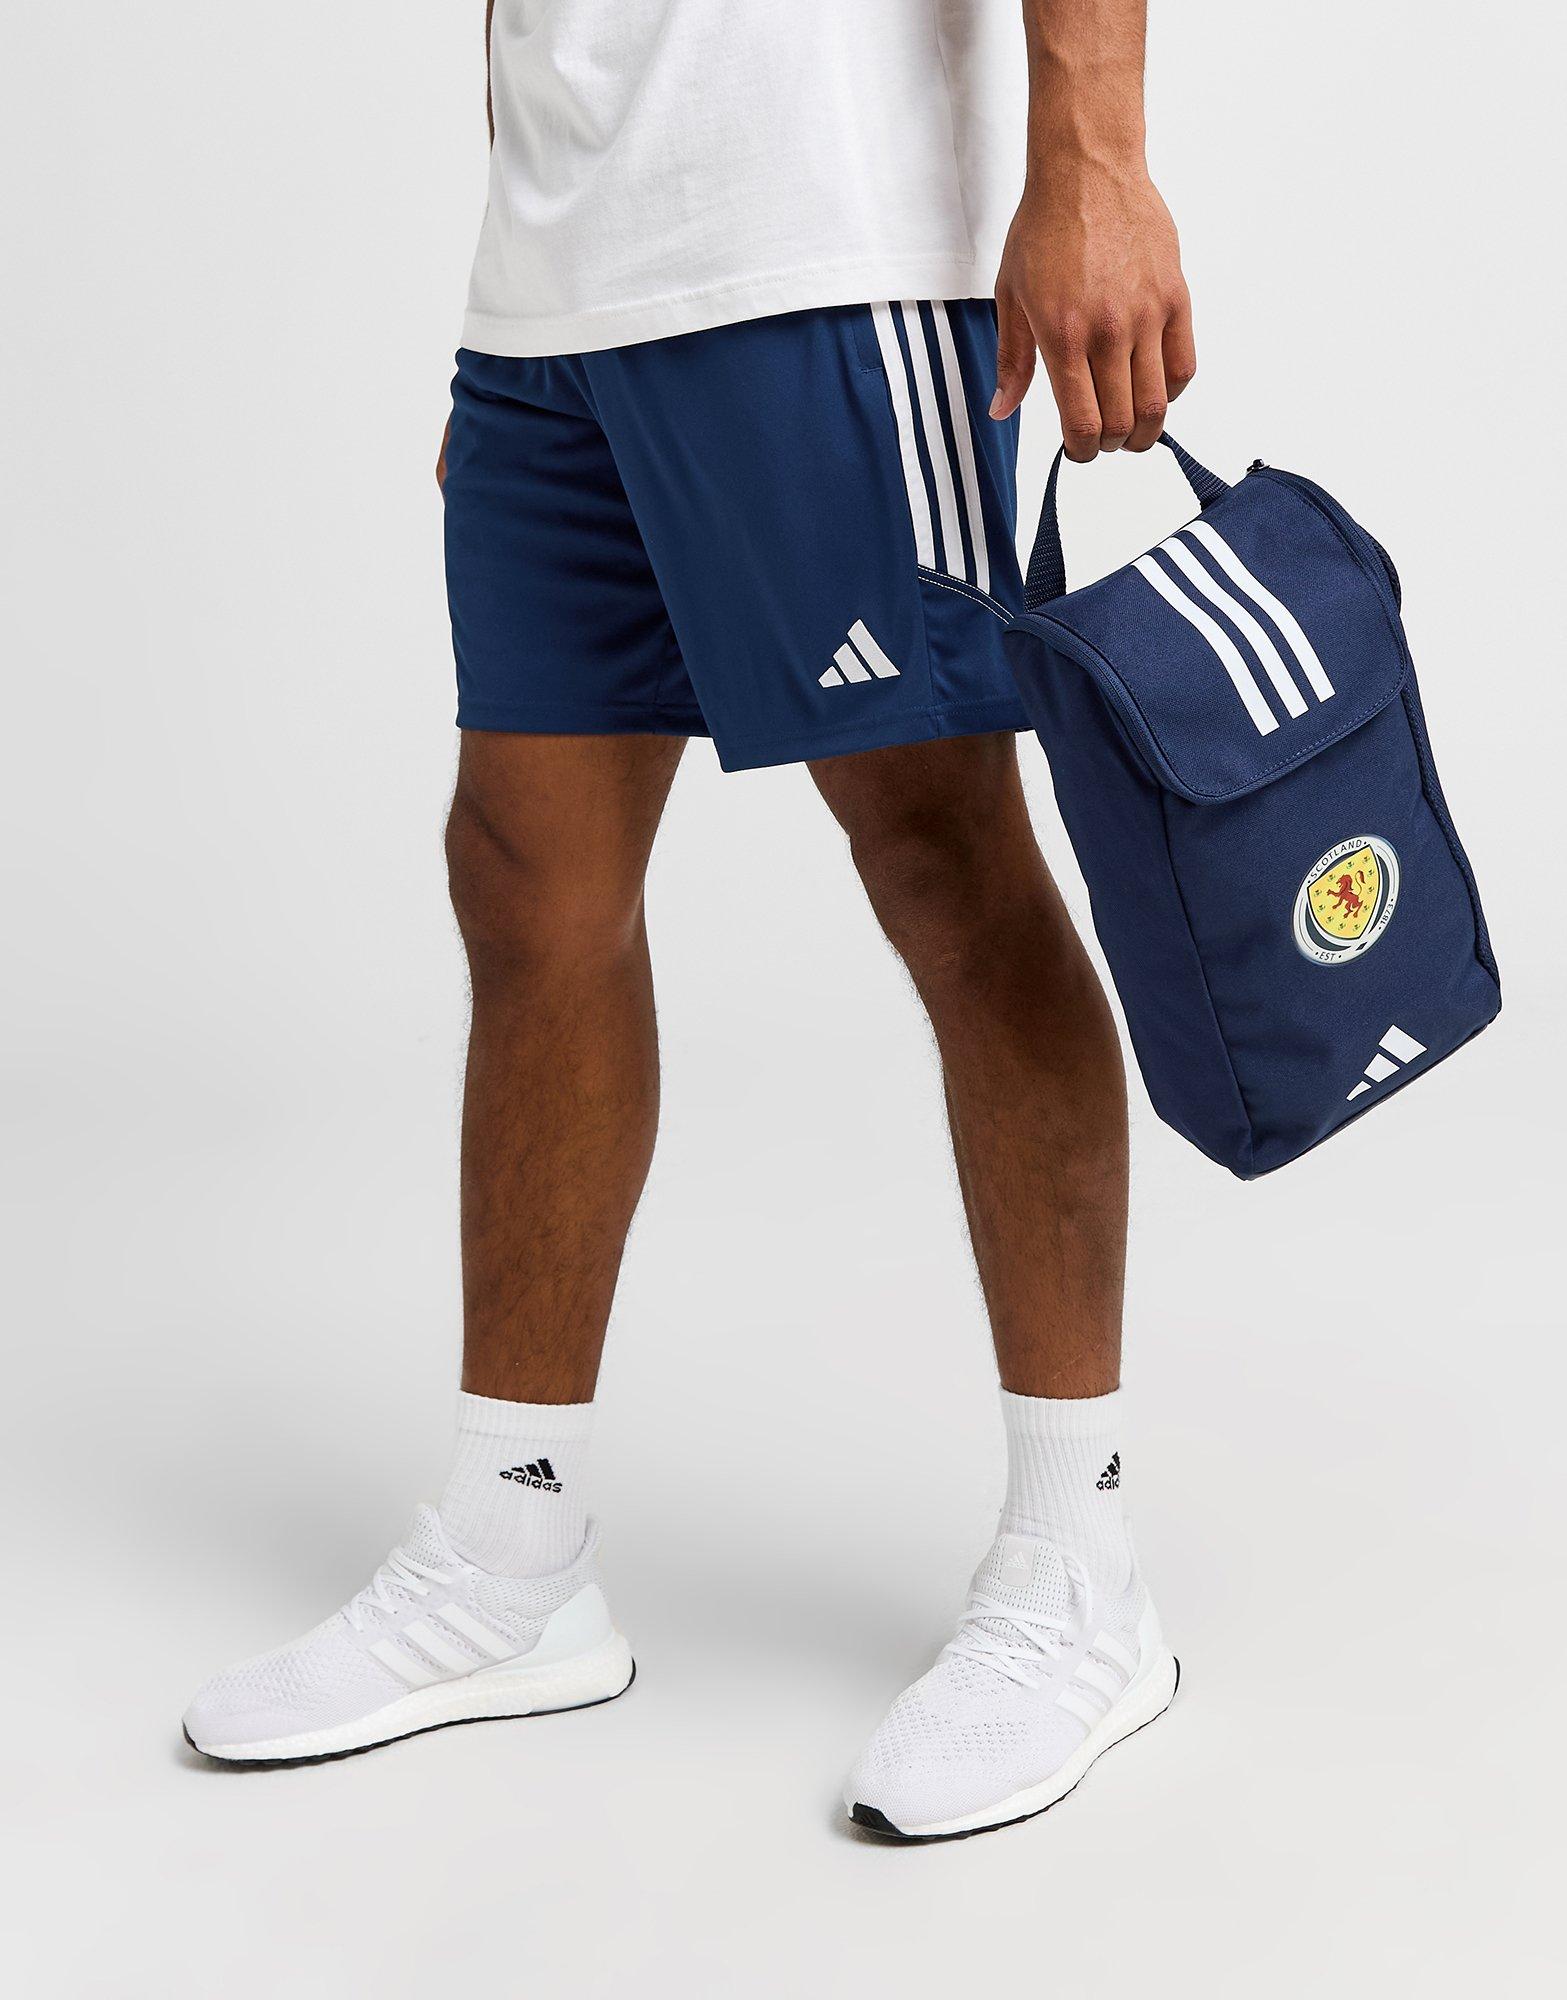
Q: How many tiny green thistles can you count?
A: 11